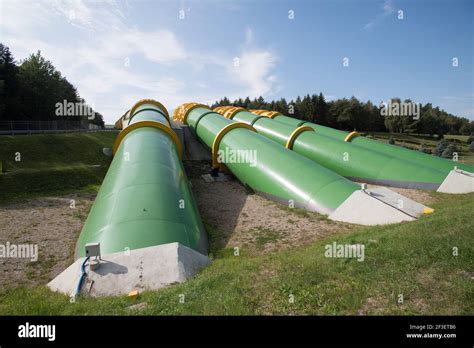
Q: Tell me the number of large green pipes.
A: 4